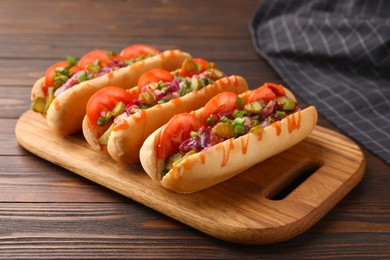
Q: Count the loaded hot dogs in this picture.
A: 3